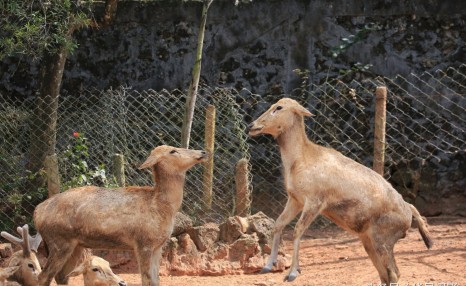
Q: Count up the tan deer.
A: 4